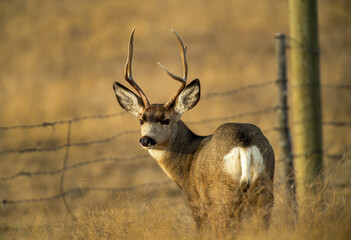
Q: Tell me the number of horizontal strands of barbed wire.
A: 4